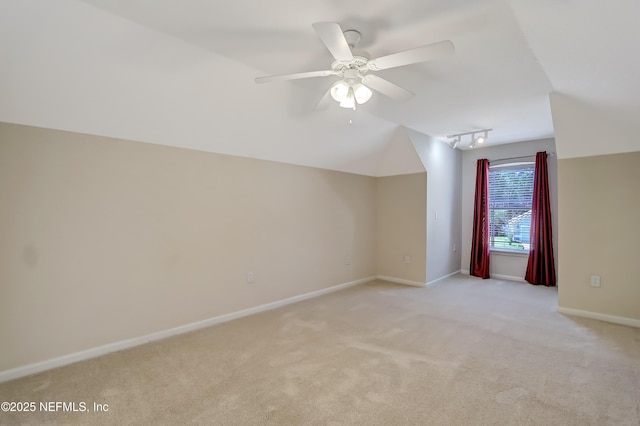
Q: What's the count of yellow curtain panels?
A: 0